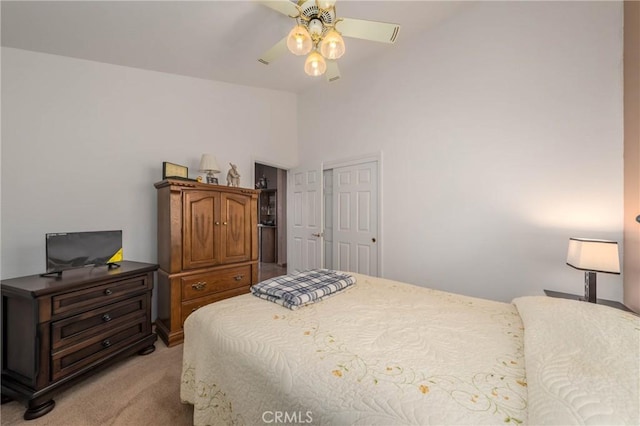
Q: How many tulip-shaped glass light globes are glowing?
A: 3